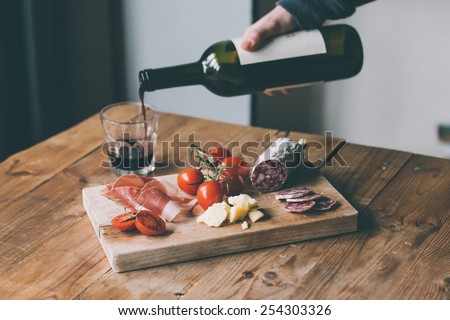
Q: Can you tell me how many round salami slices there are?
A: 4